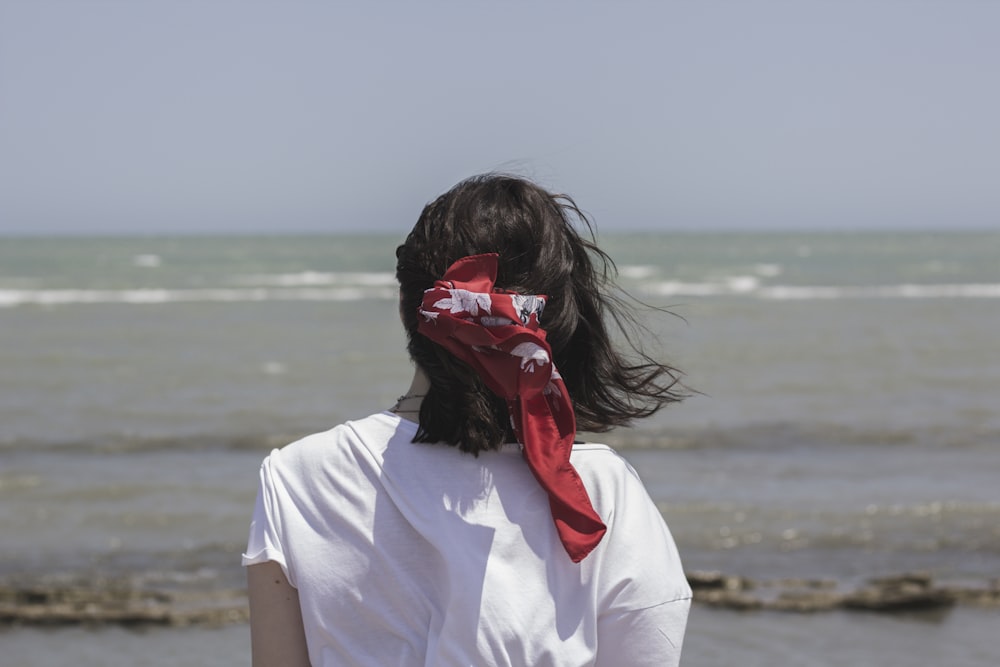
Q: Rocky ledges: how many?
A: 2